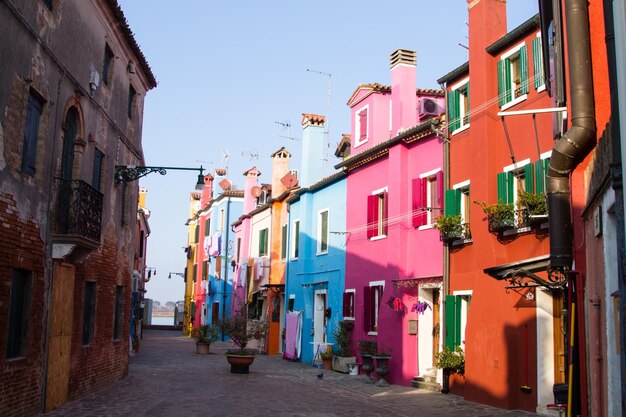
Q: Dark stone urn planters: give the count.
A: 2